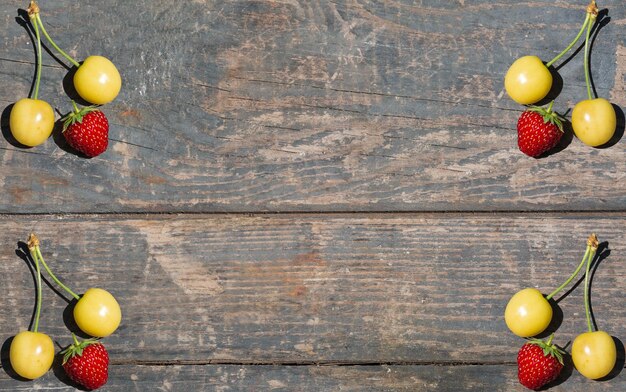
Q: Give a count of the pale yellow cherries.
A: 8